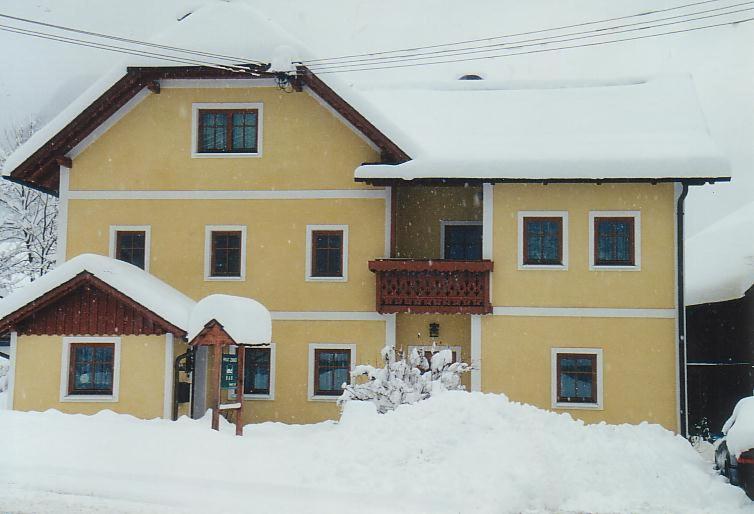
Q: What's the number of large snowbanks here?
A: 1